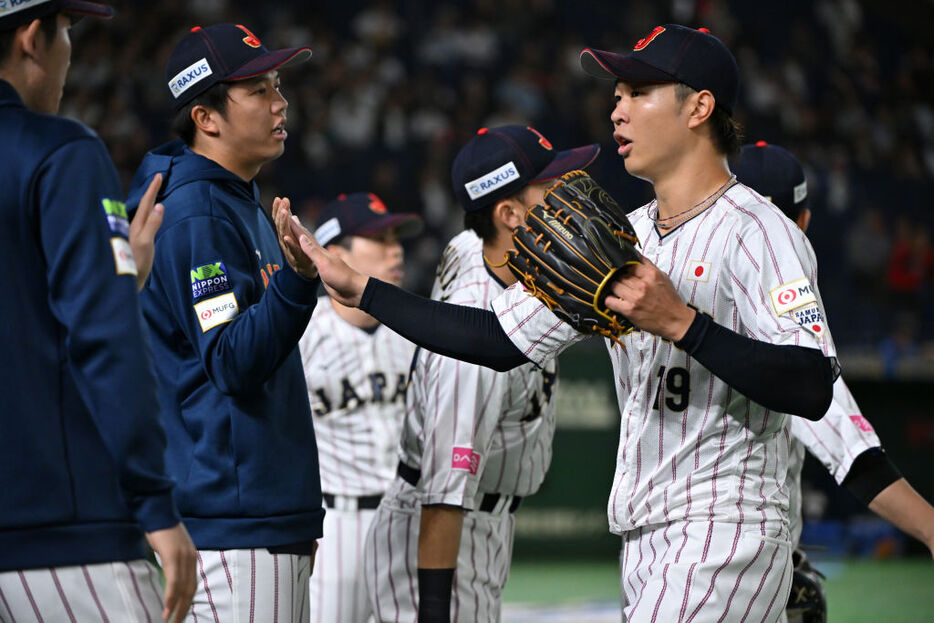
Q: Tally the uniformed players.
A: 6